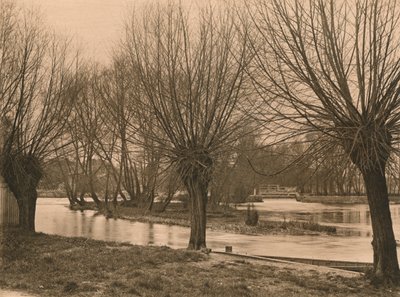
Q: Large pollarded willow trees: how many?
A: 3